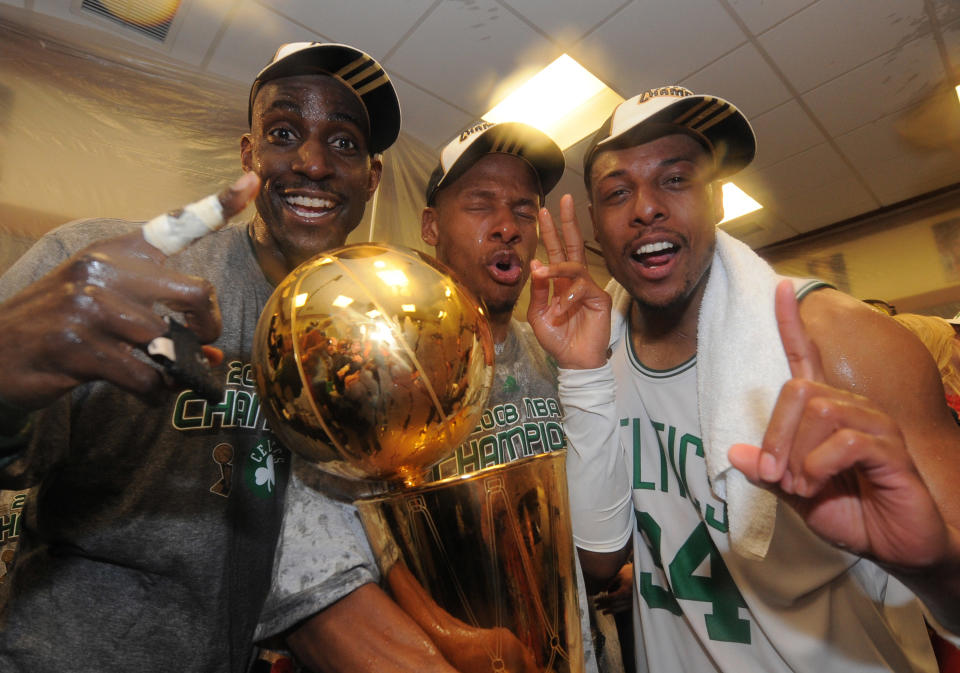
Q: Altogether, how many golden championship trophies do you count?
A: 1